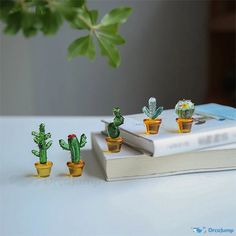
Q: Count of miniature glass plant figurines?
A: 5